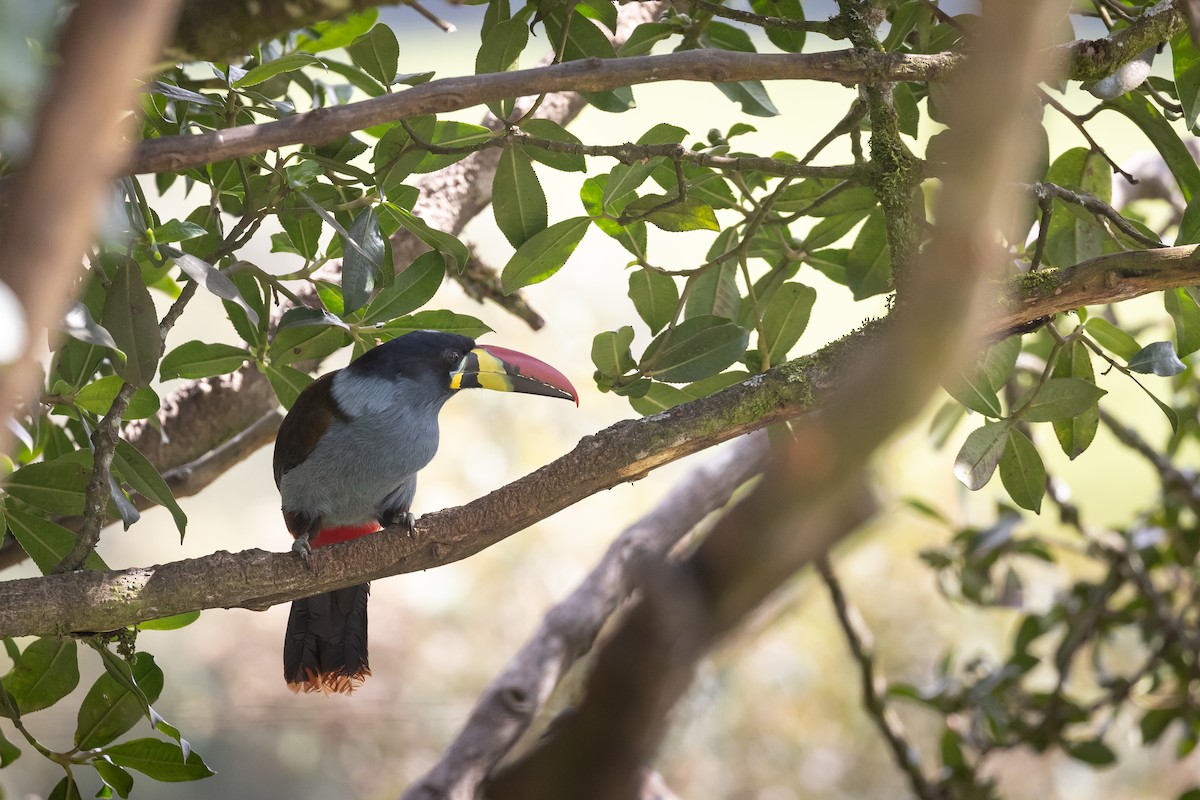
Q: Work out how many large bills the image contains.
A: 1